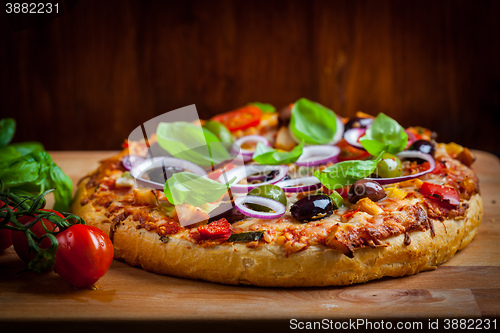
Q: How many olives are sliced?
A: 0